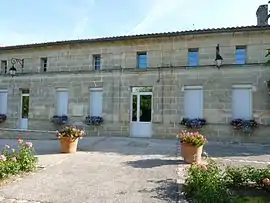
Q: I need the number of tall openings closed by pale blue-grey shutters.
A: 5